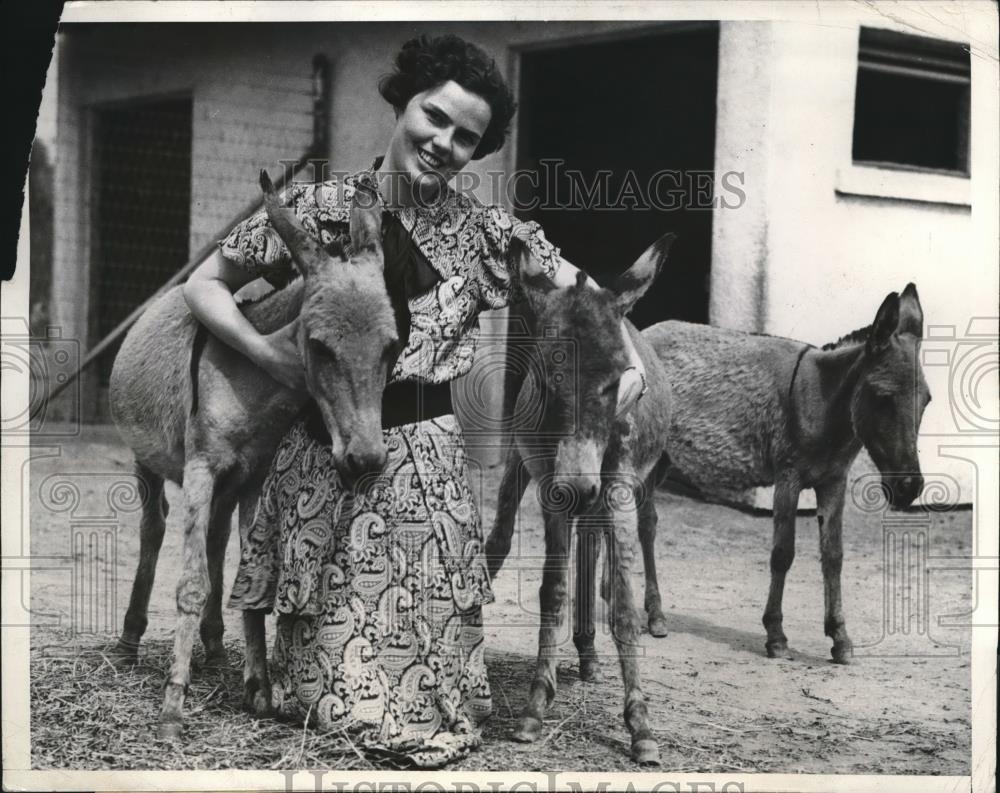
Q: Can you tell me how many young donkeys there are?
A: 3